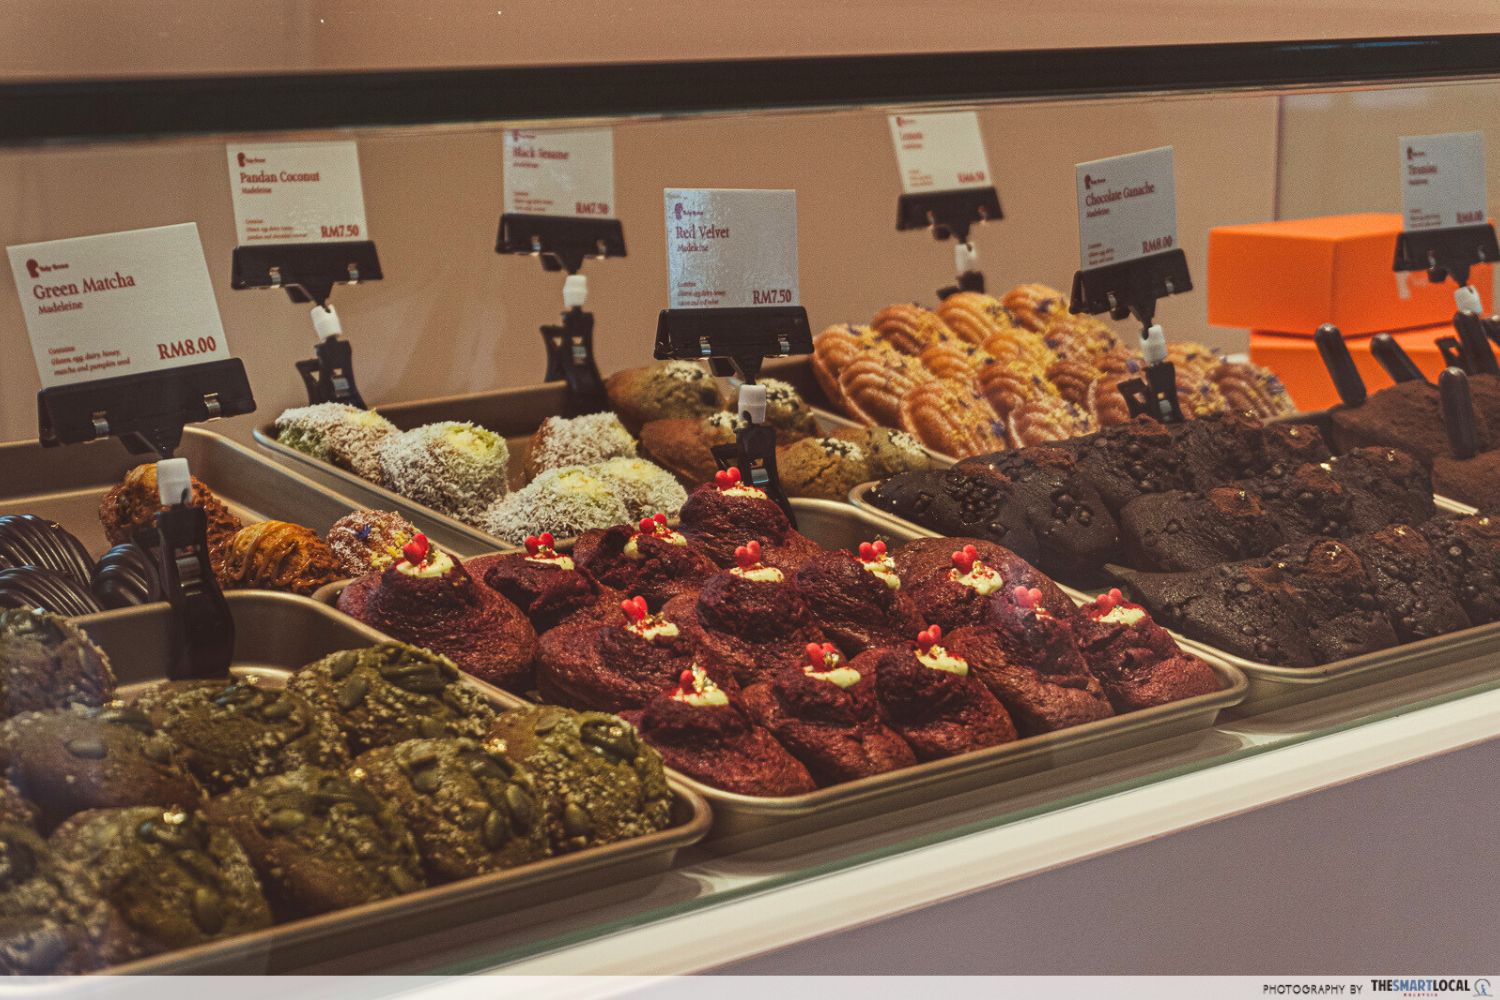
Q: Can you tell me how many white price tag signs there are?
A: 7